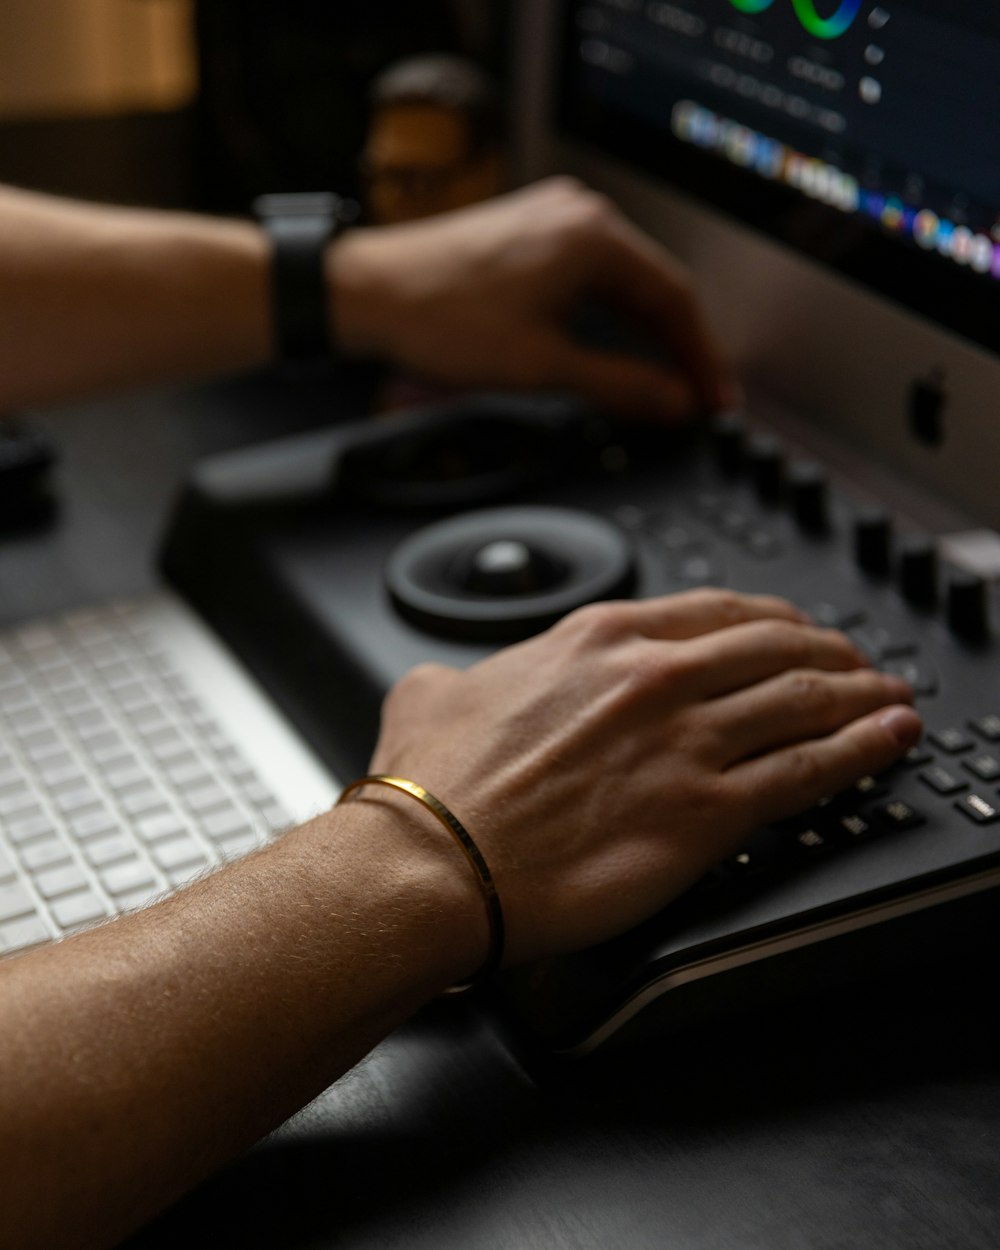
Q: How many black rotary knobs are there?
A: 6